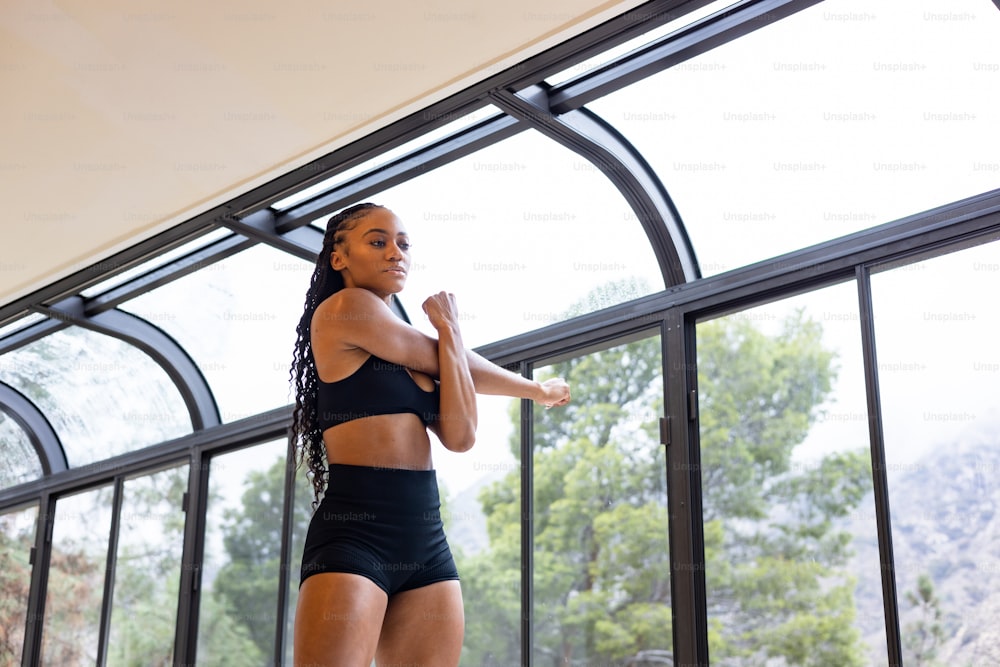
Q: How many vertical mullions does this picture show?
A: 7